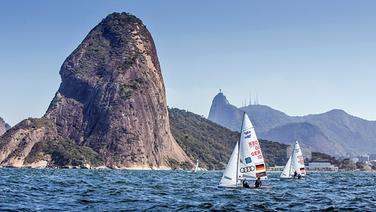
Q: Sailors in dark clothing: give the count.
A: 4